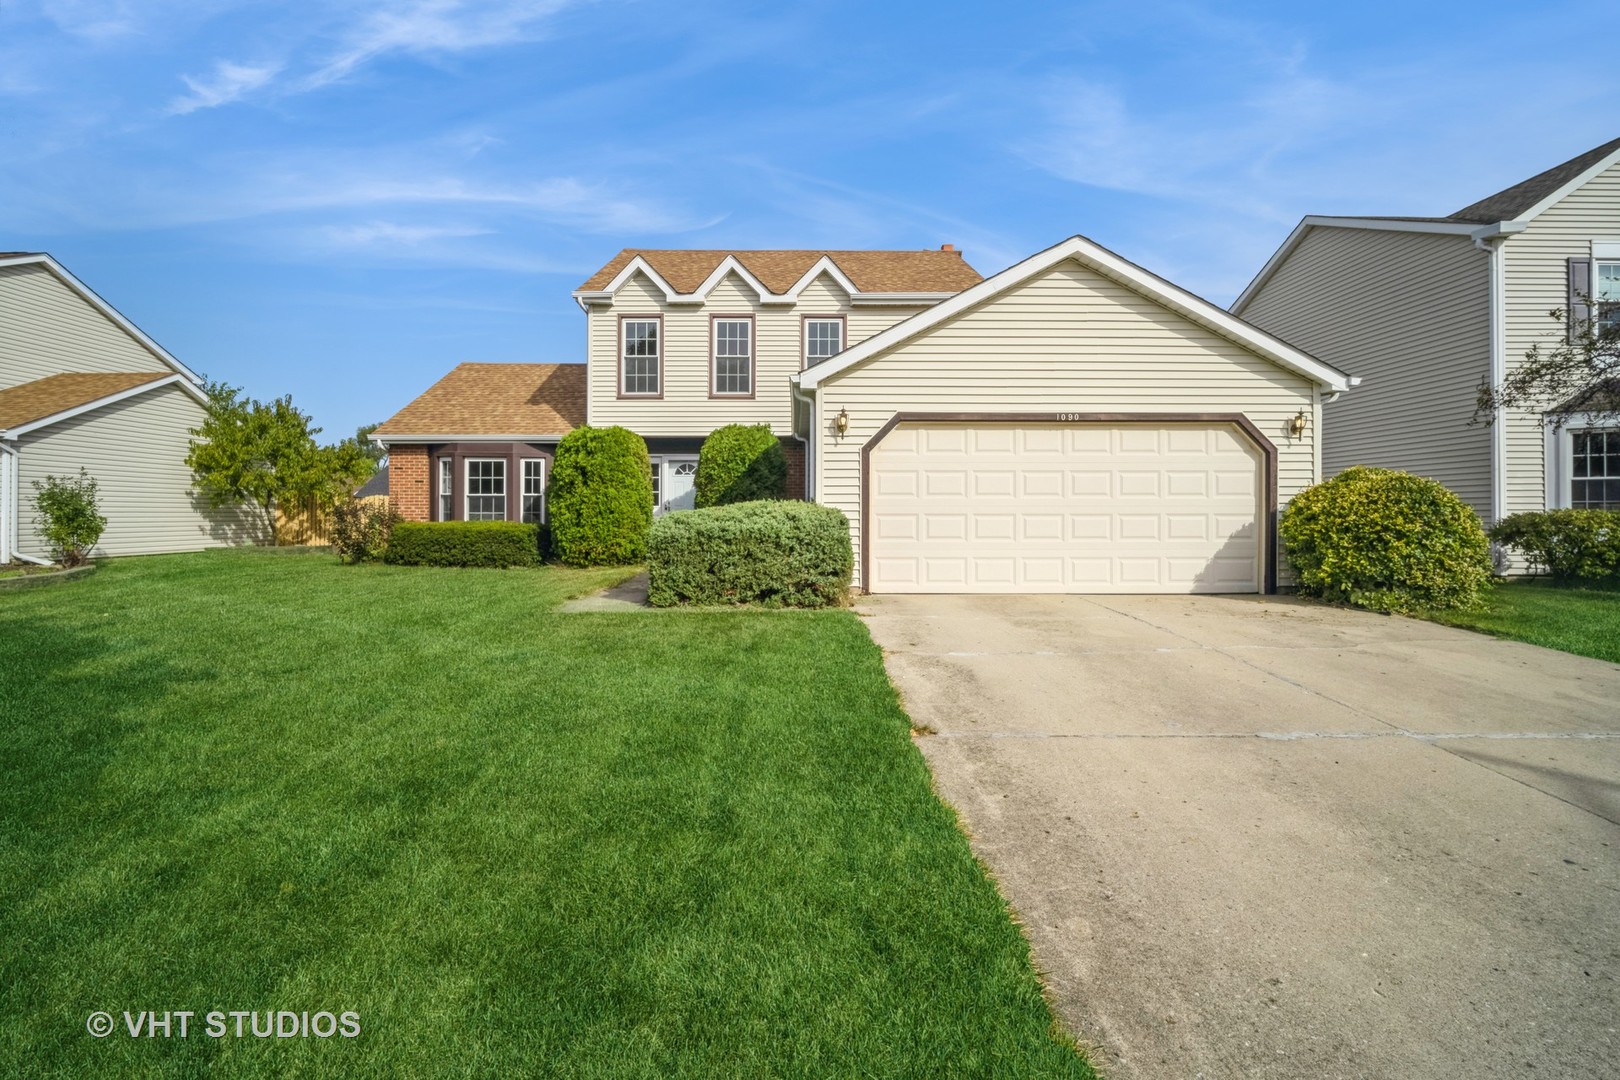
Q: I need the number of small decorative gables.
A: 3